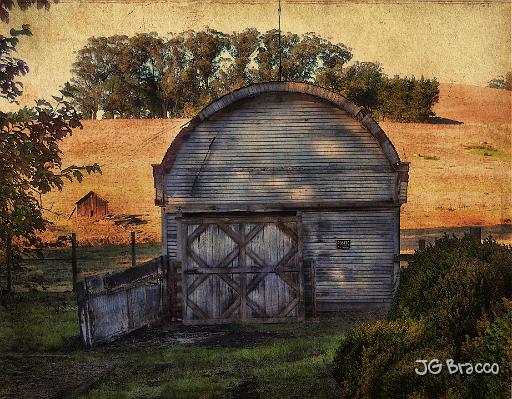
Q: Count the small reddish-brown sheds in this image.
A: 1